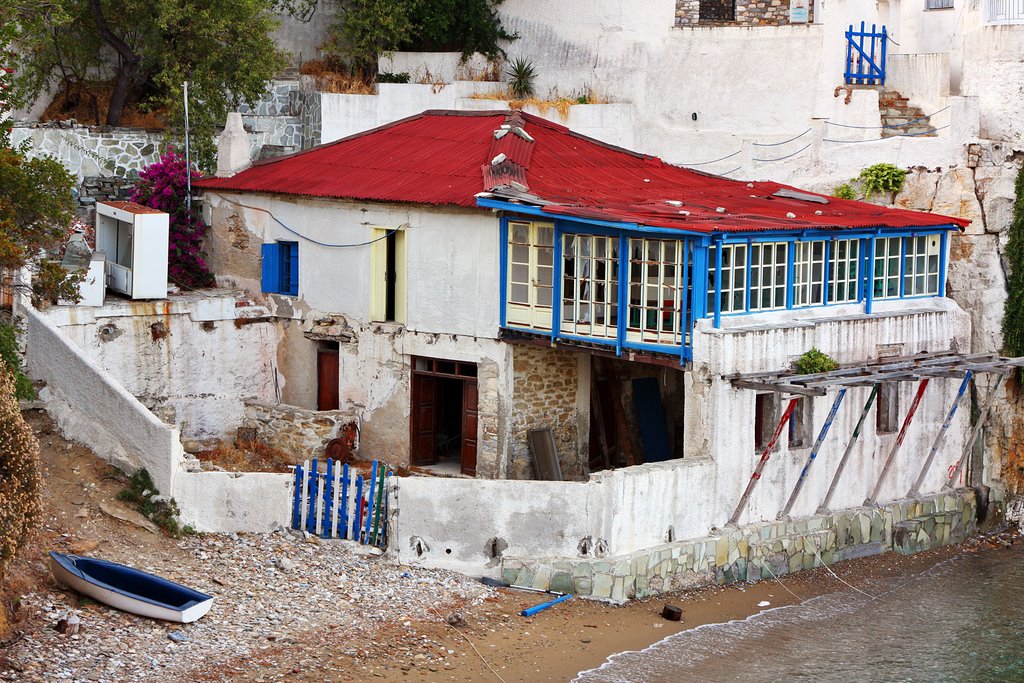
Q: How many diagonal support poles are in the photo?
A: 6